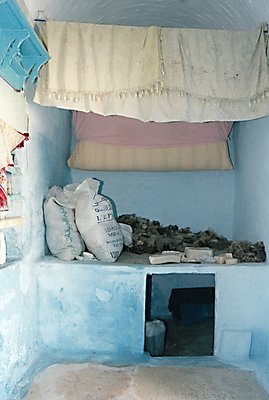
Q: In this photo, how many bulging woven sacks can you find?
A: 2